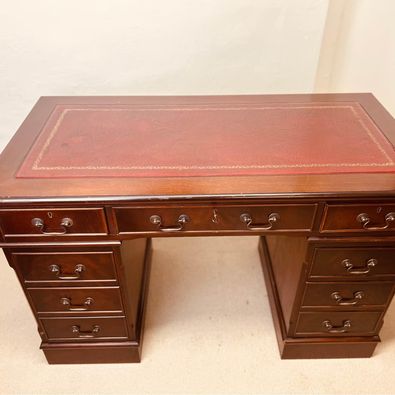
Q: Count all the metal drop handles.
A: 10